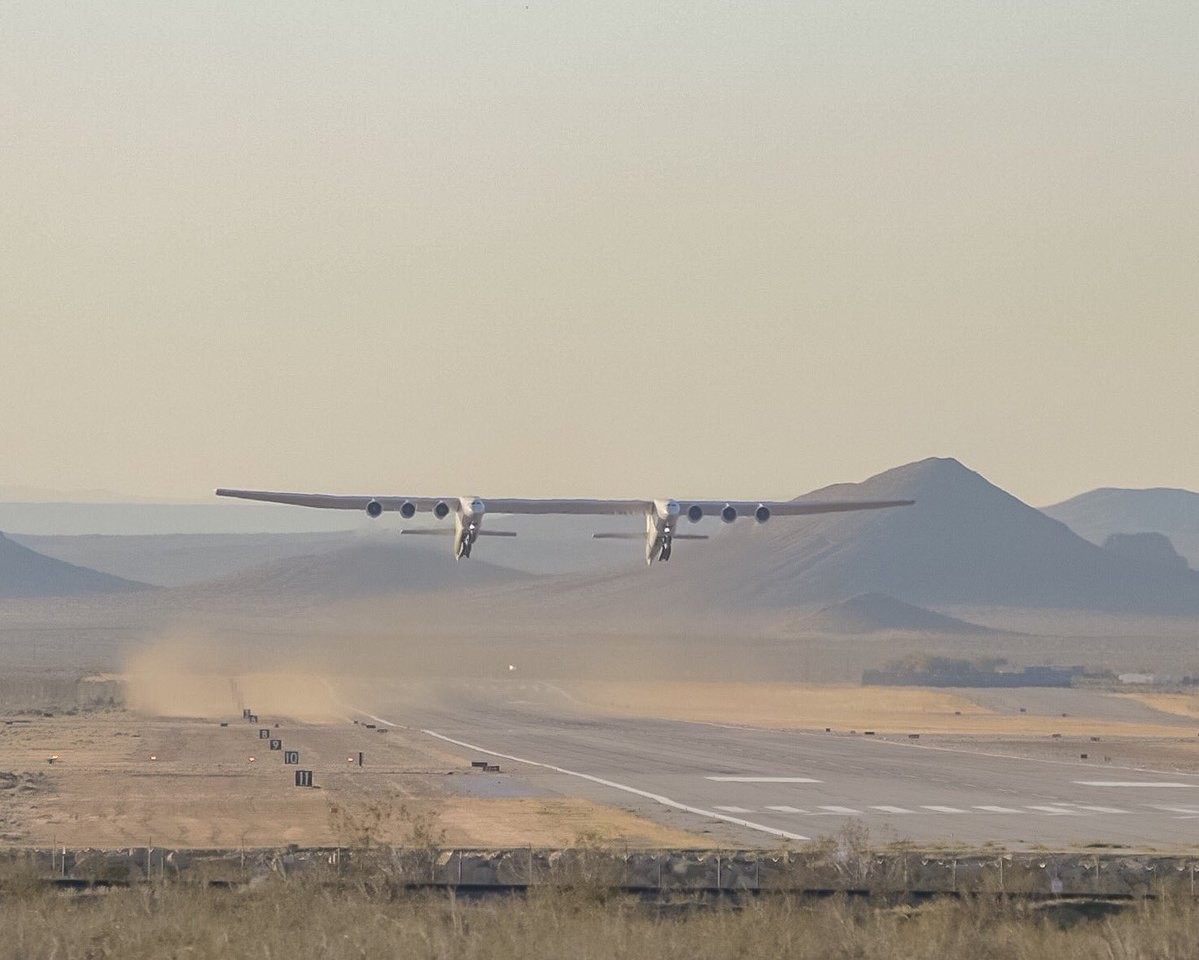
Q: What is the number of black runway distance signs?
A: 6